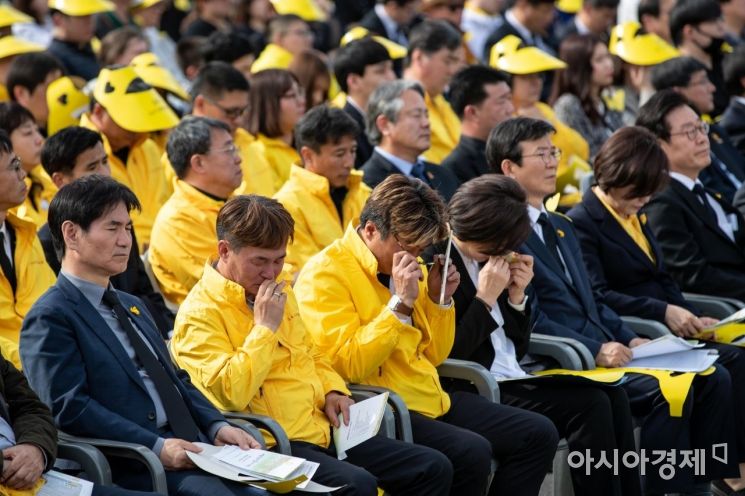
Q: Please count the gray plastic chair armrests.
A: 12